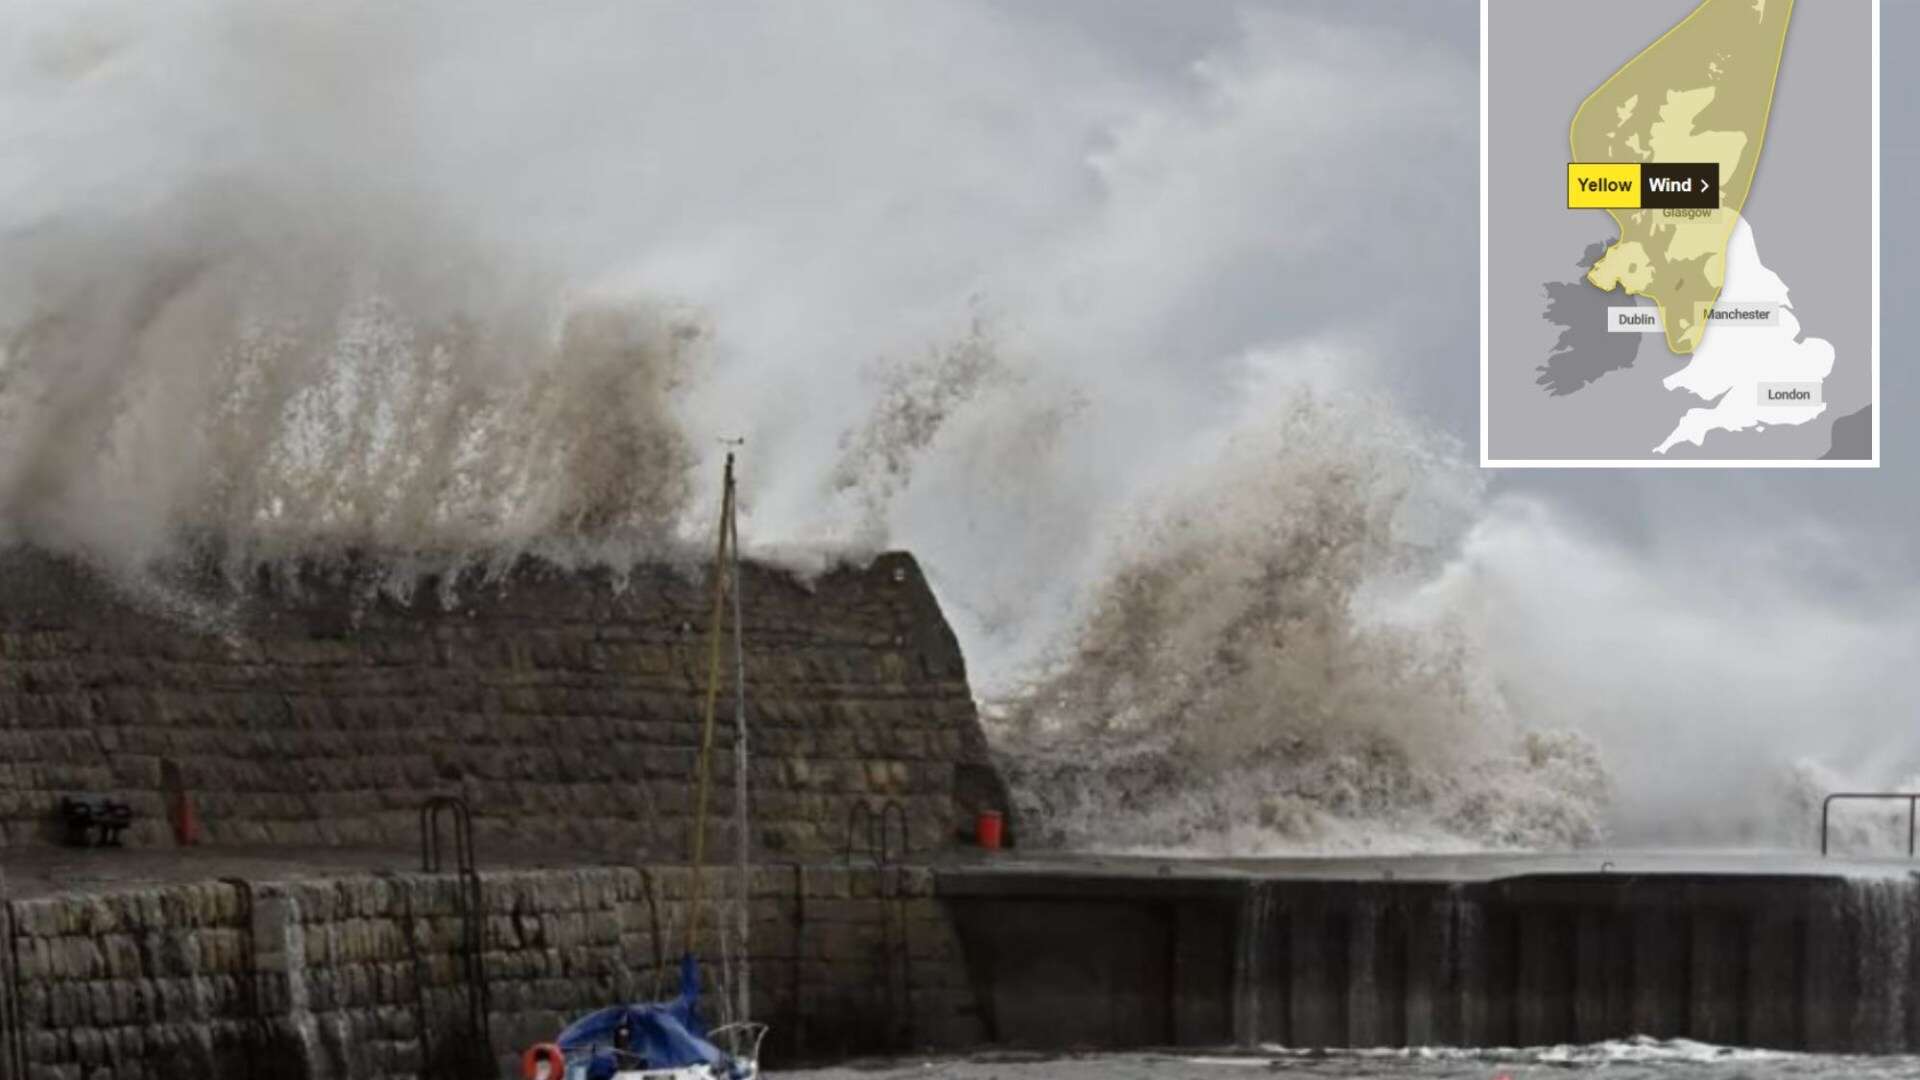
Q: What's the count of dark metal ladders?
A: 2